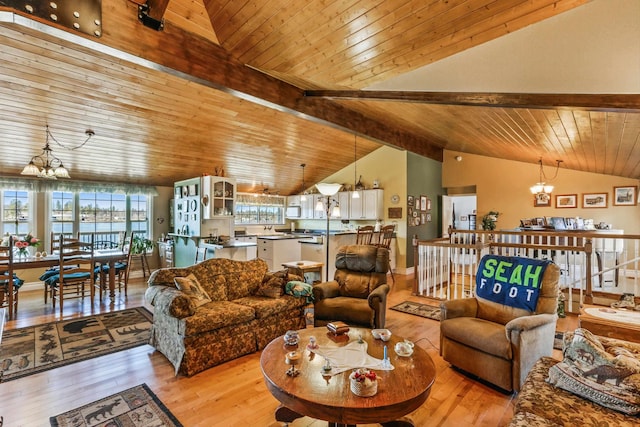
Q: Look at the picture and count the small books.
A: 2